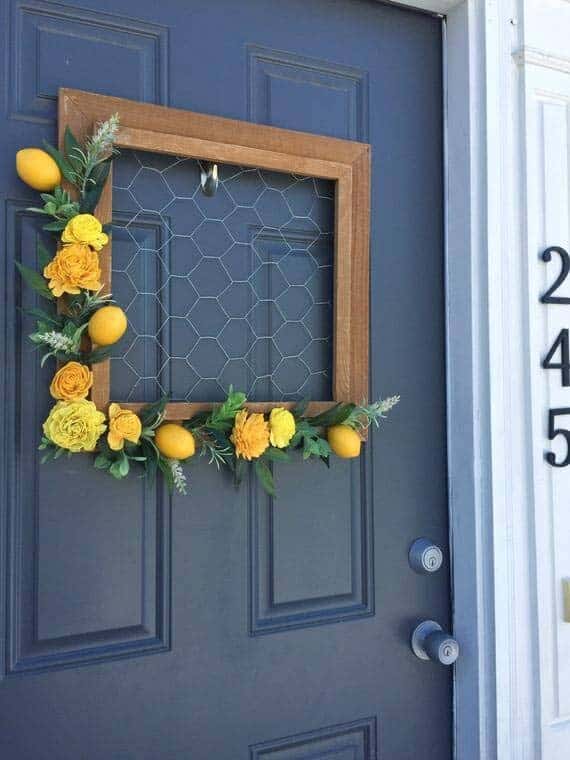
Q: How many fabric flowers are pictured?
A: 7